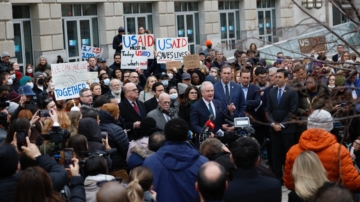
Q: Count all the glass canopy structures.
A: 1